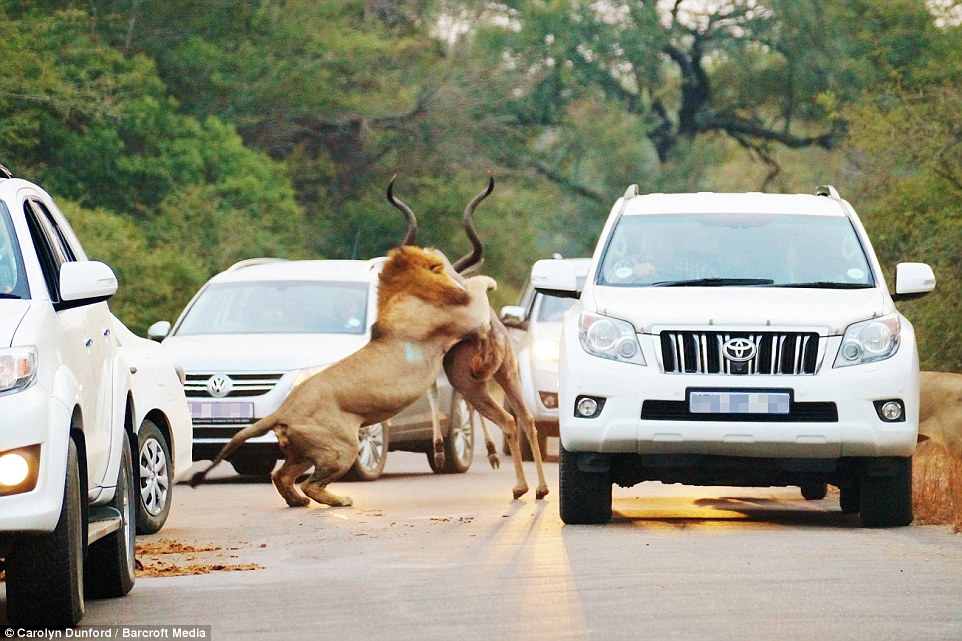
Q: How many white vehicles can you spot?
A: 5